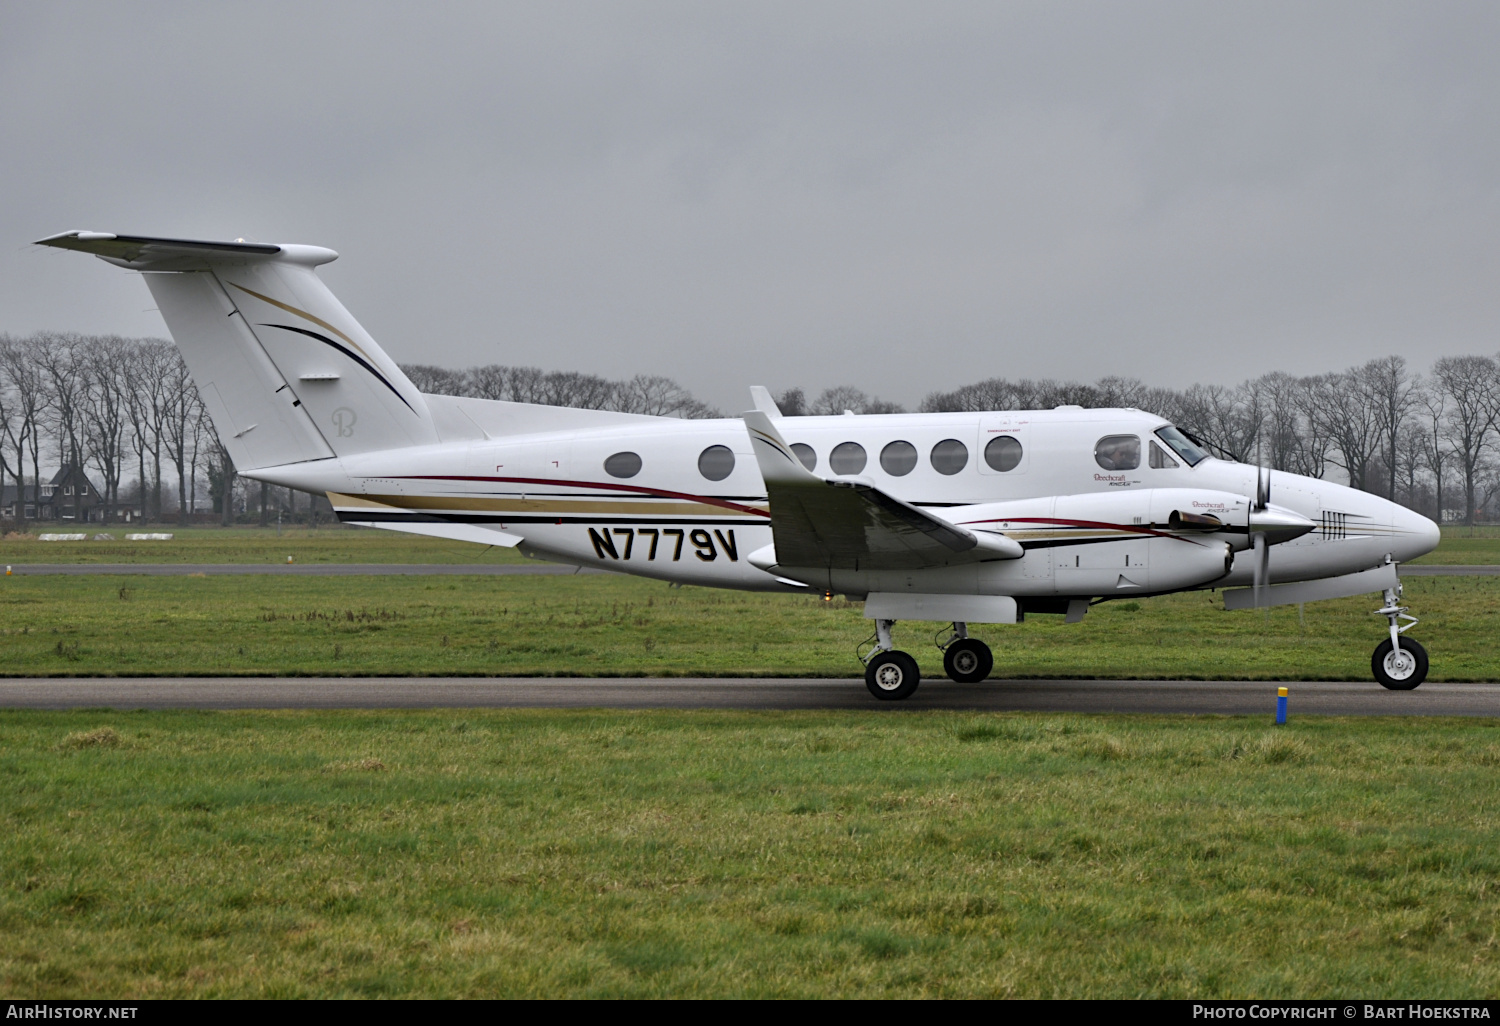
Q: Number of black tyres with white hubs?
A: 3